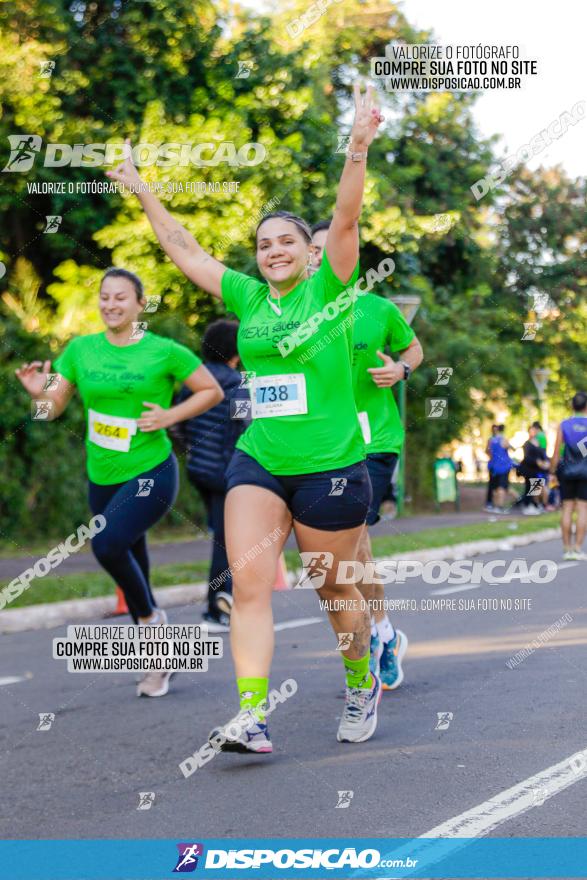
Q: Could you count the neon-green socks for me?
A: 2